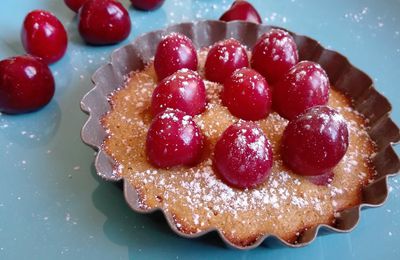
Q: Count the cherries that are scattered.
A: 6